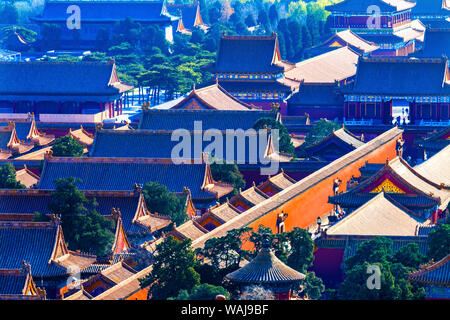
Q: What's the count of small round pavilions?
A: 1